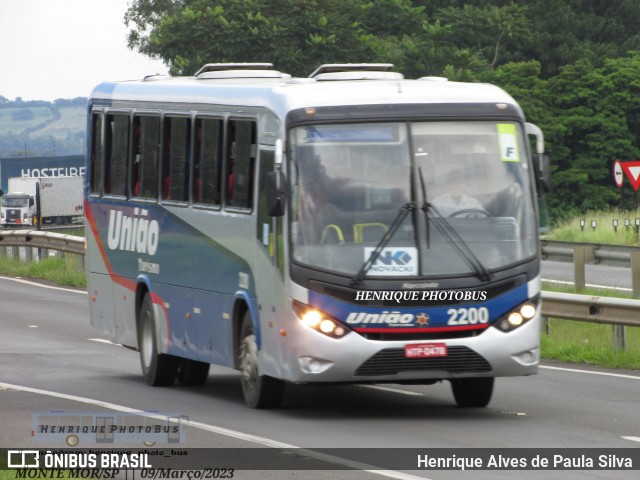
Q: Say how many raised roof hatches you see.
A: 2